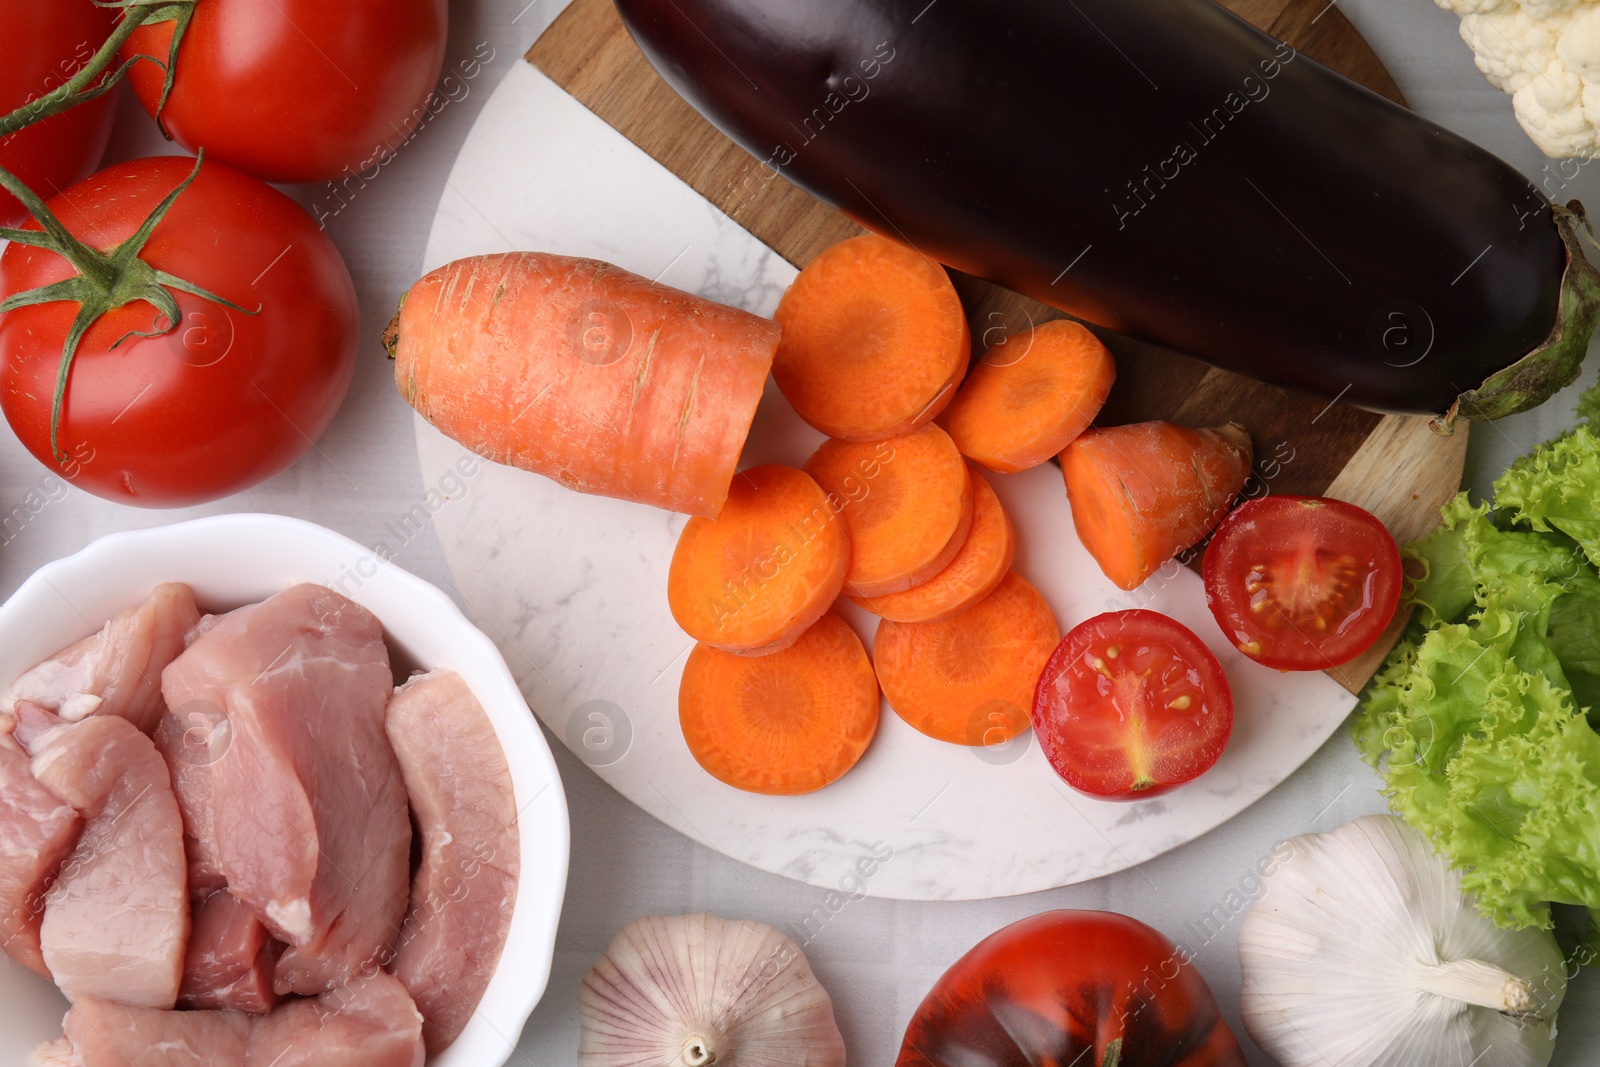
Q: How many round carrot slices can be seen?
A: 7